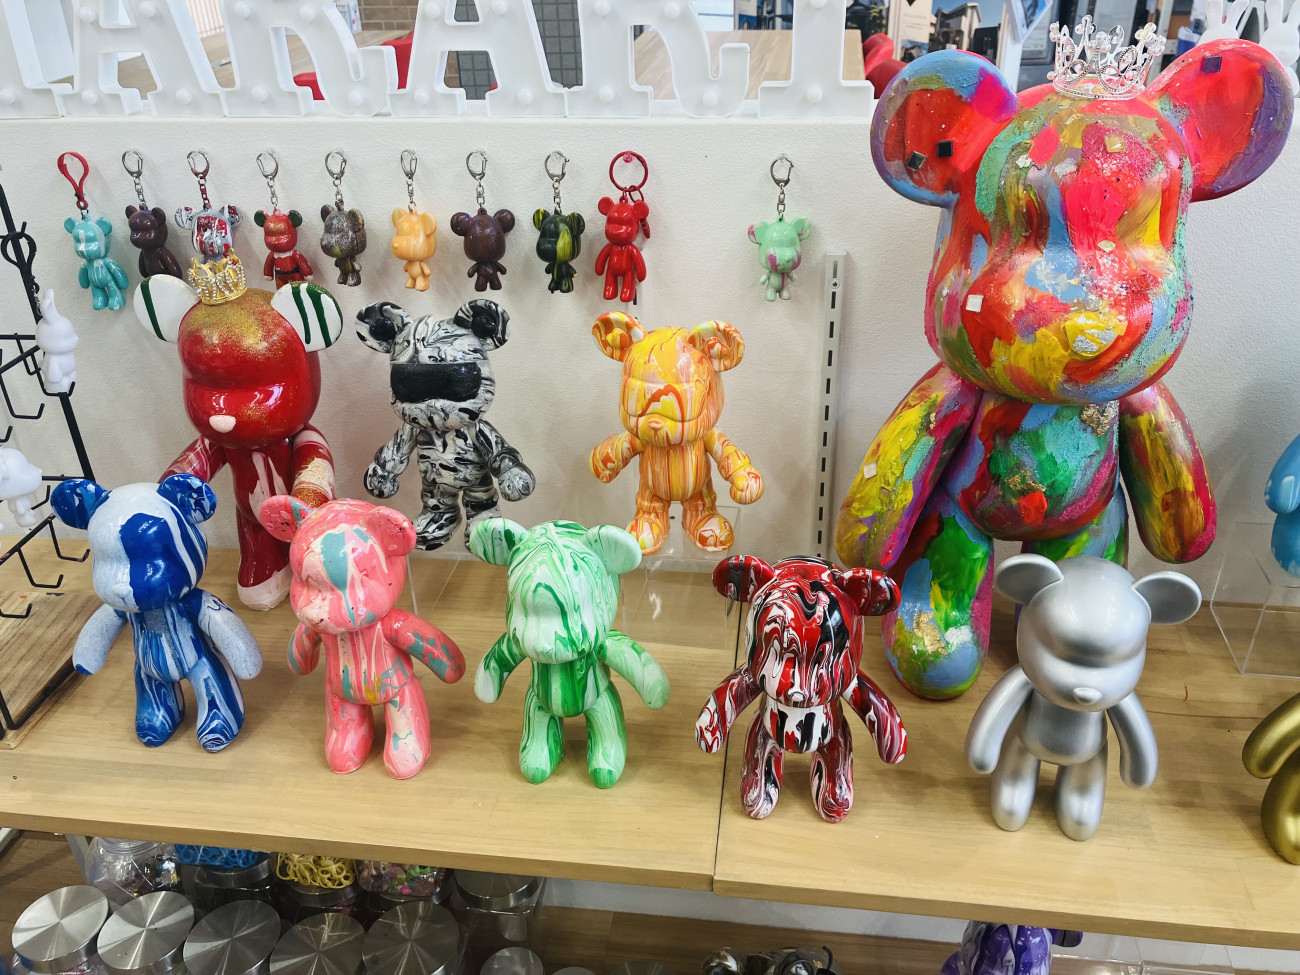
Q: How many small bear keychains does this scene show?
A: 10